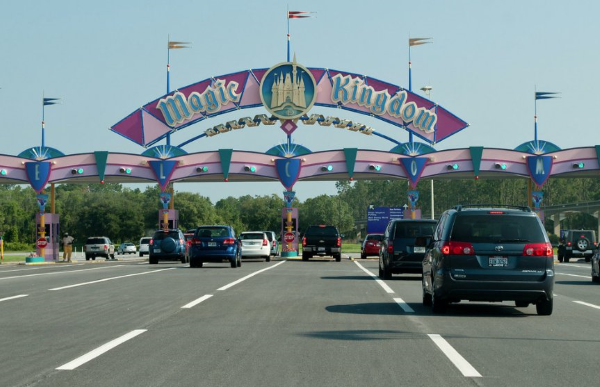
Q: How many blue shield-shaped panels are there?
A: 5